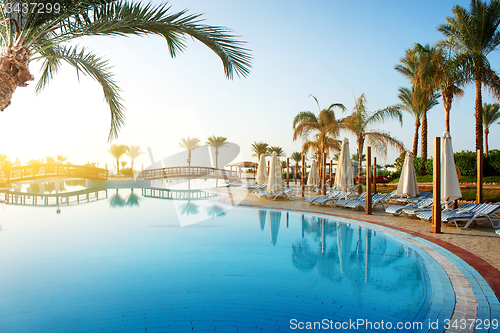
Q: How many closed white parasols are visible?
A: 6